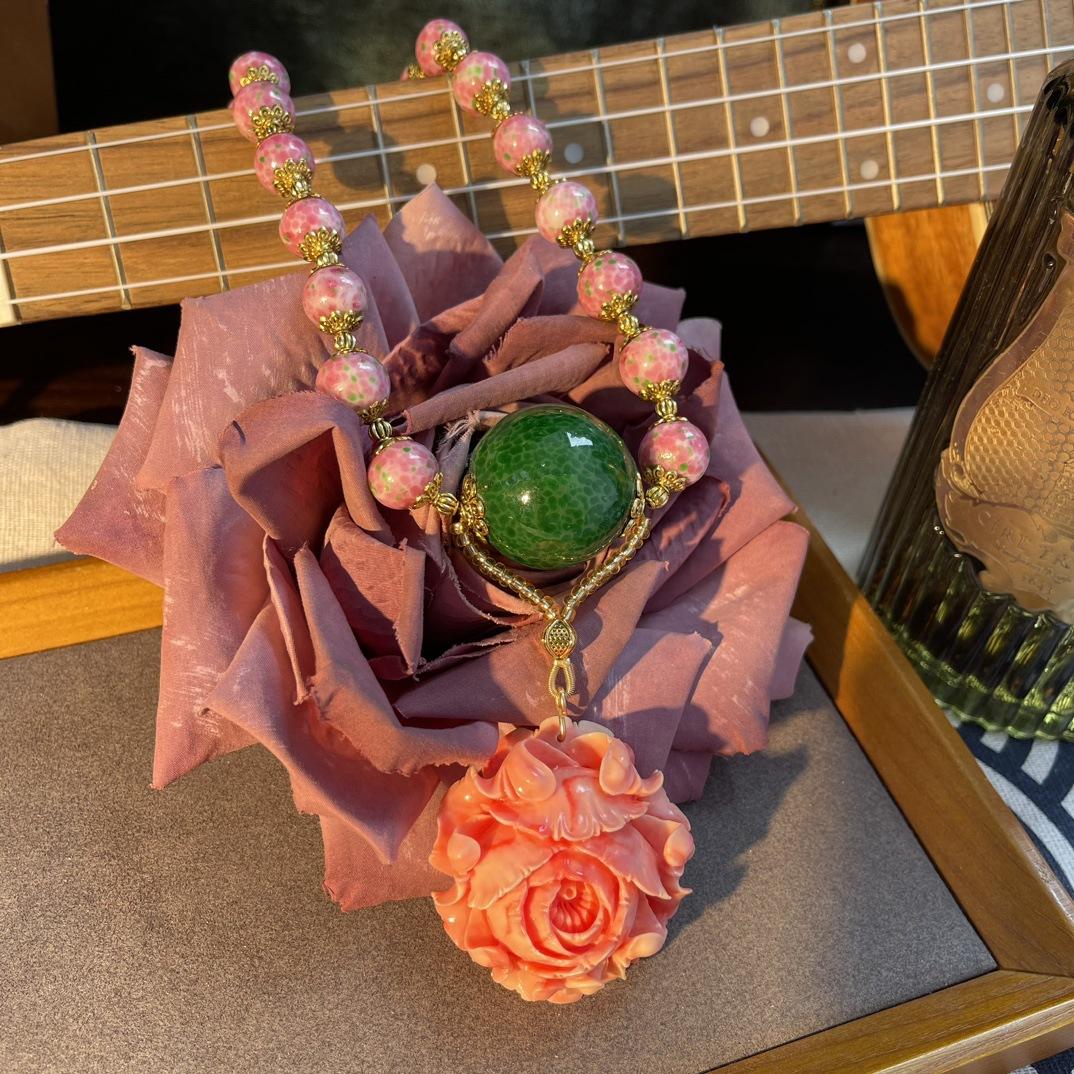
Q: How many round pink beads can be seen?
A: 14